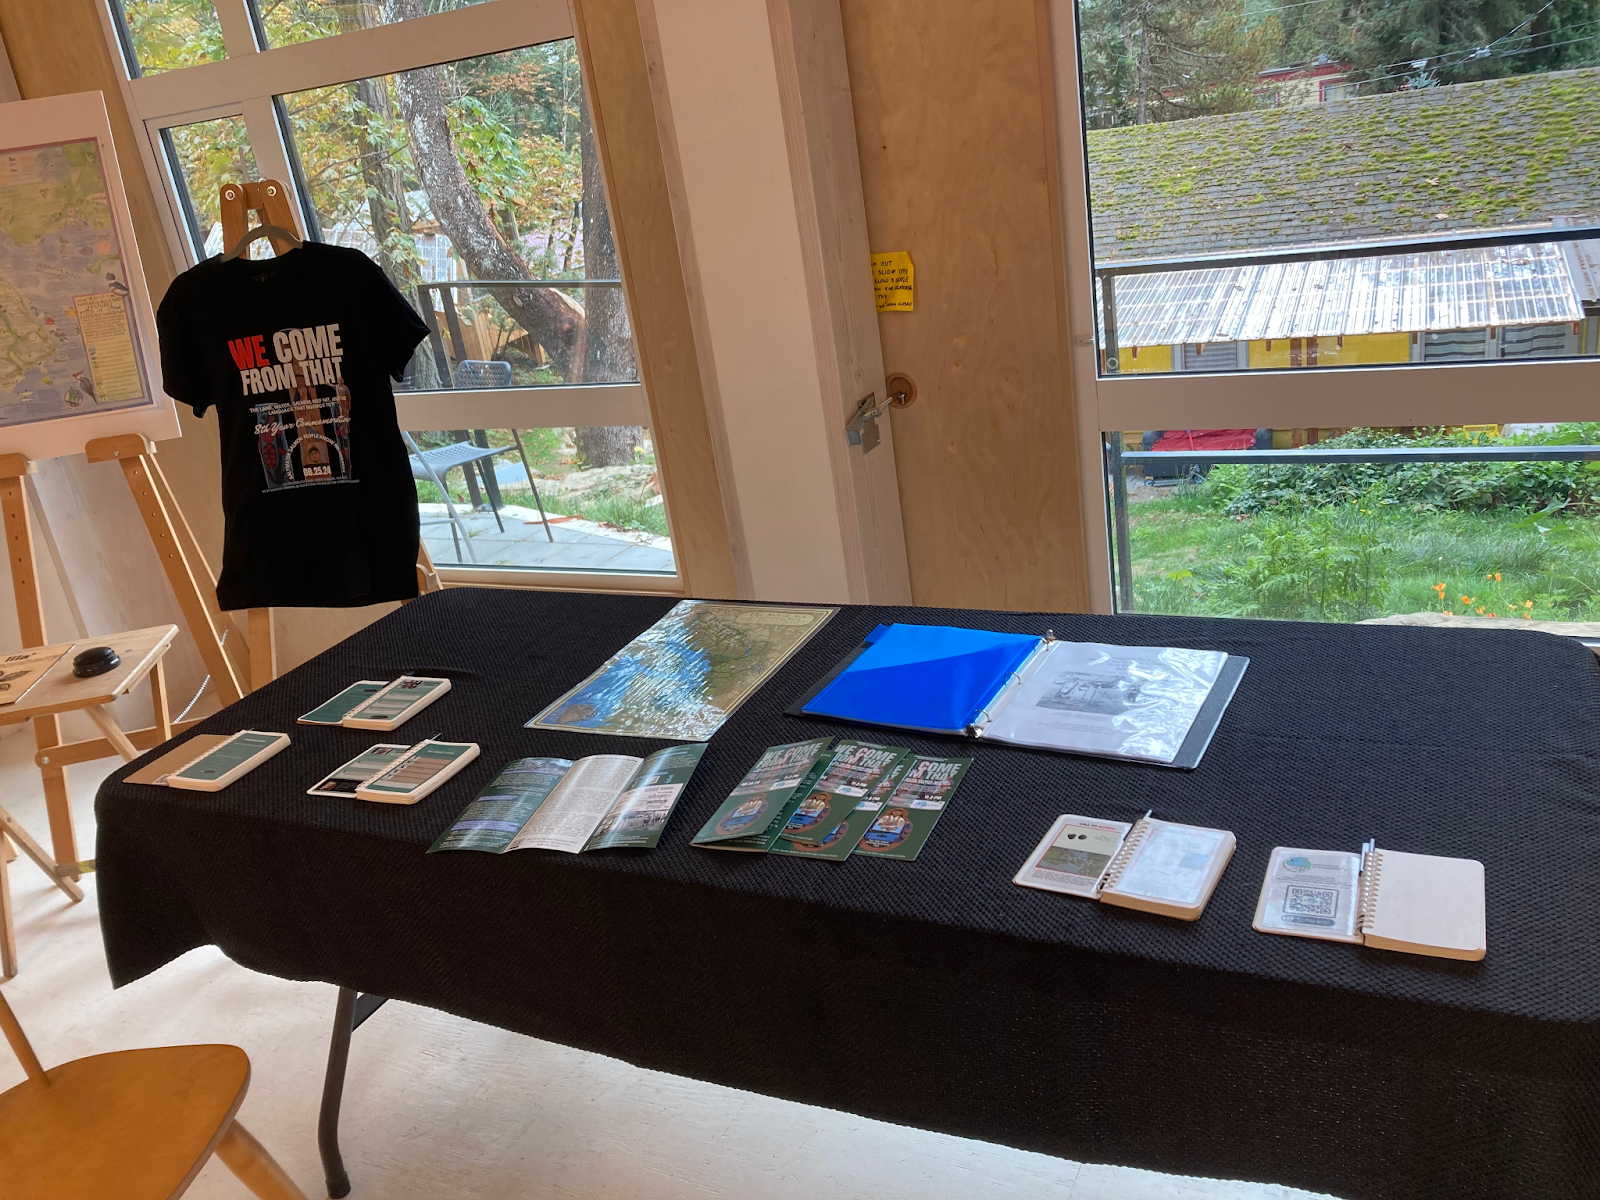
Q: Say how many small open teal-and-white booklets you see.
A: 3